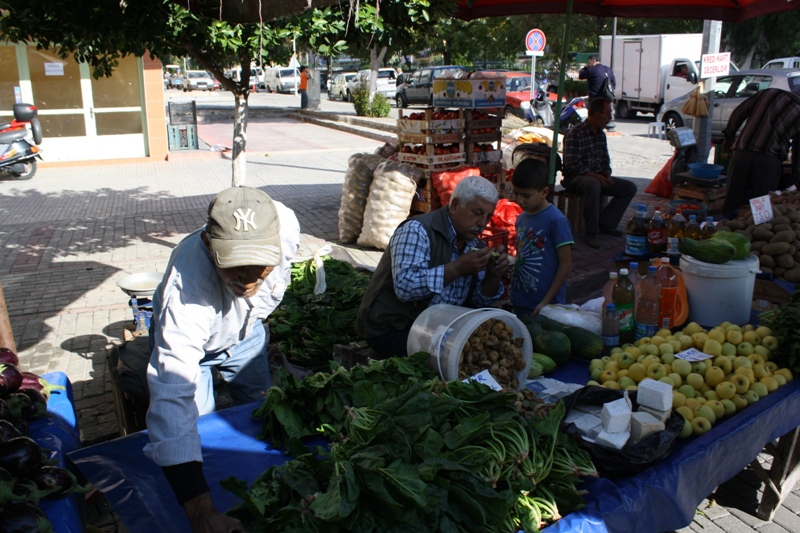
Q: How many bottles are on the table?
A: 11